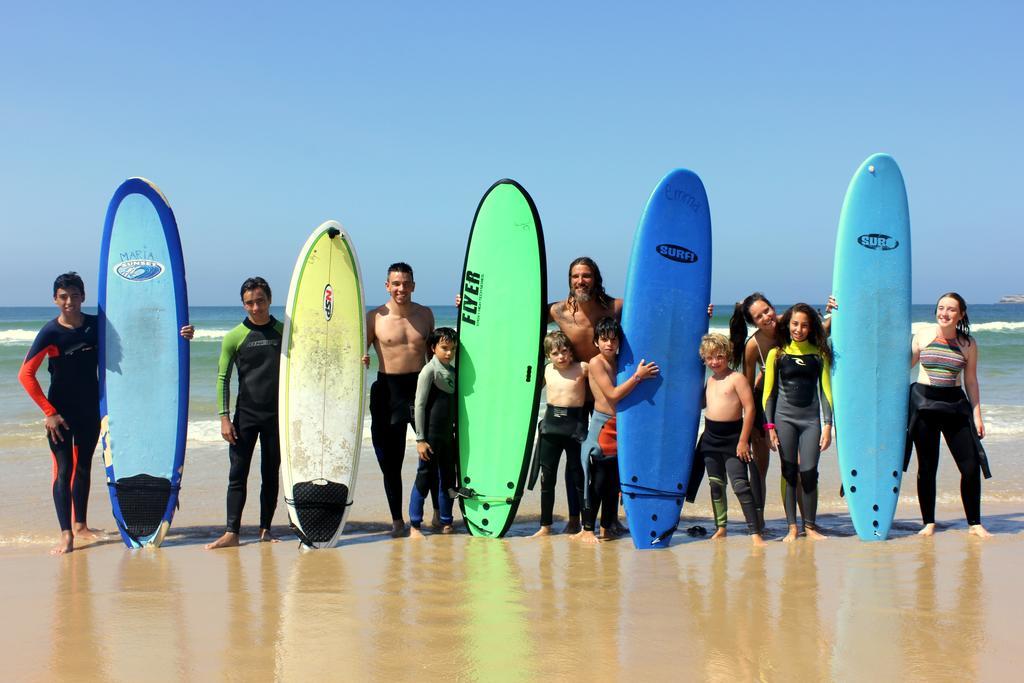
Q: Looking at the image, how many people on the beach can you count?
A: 11